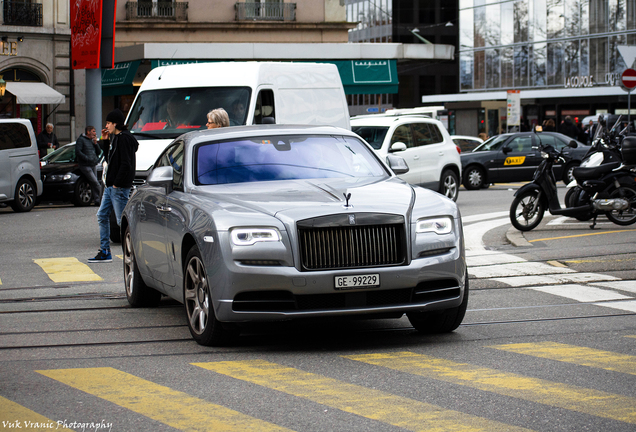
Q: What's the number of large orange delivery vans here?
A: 0